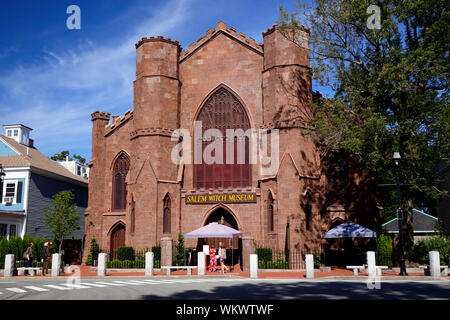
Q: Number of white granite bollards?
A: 9